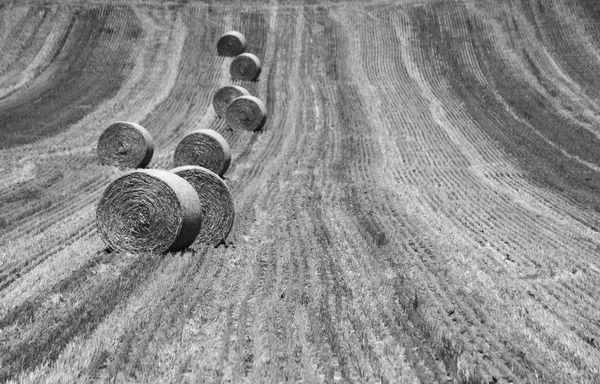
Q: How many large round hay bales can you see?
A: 8